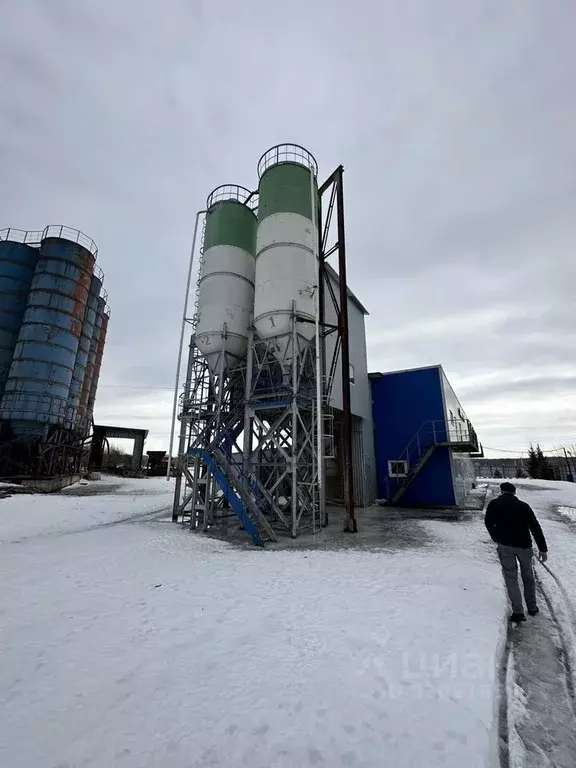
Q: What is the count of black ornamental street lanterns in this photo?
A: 0